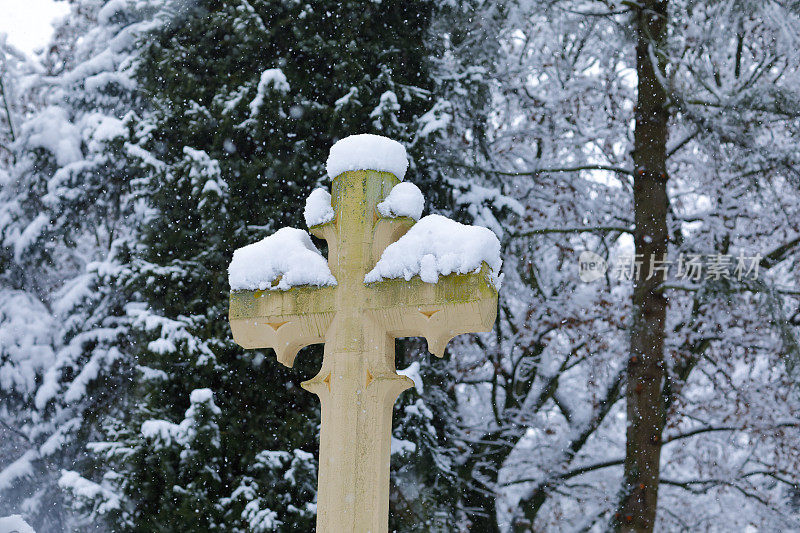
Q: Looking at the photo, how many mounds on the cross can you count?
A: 5